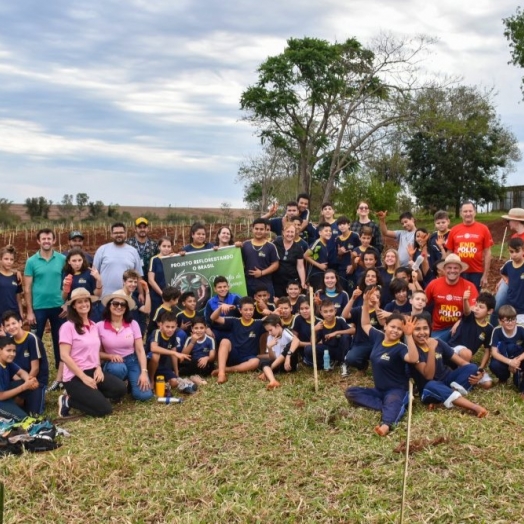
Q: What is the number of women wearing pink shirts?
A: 2